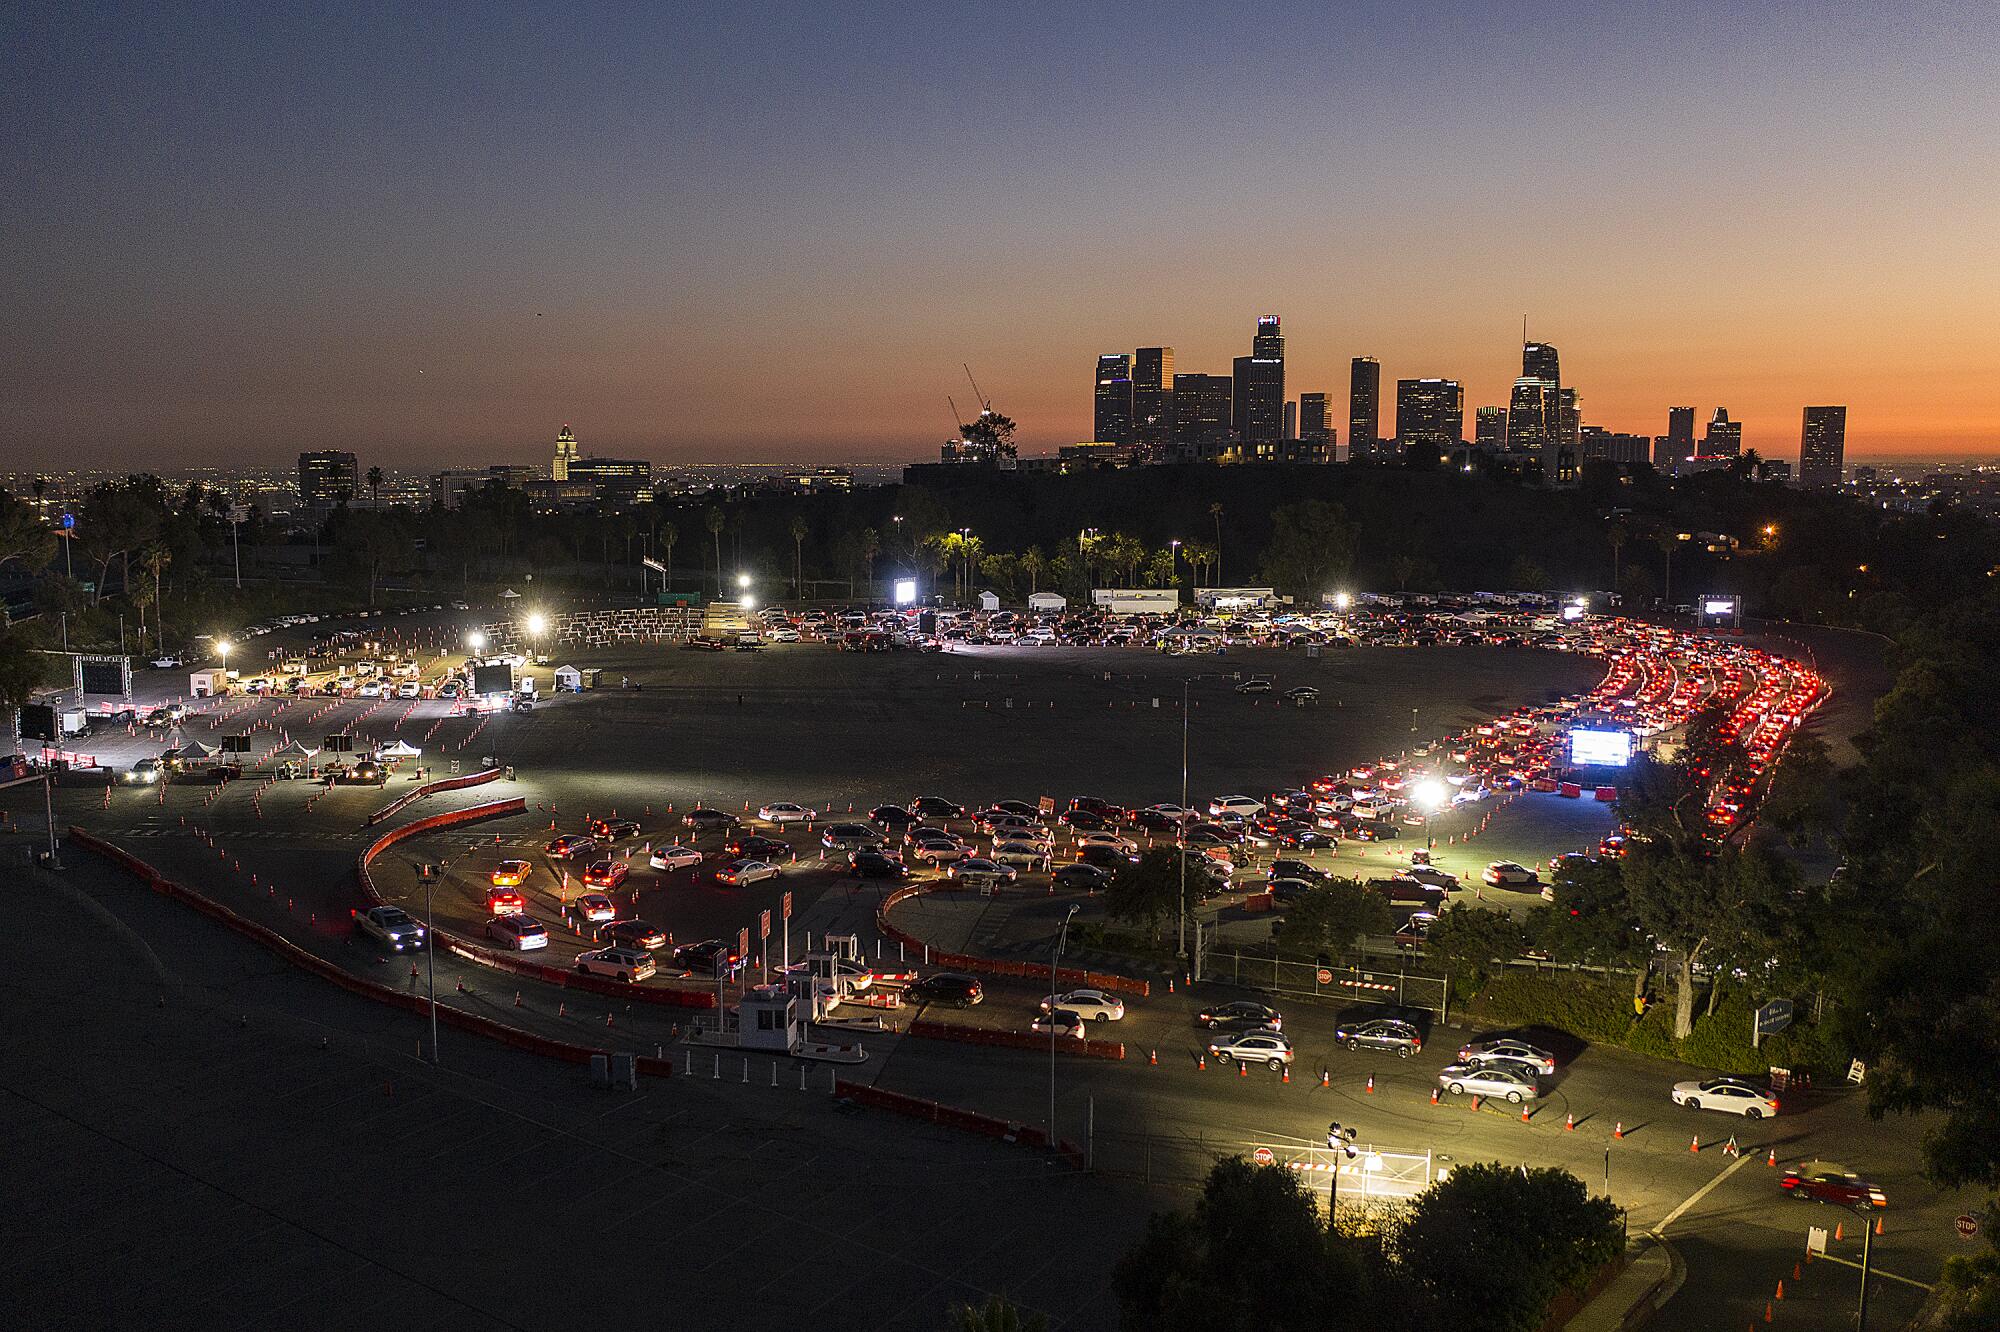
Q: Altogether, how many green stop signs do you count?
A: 0